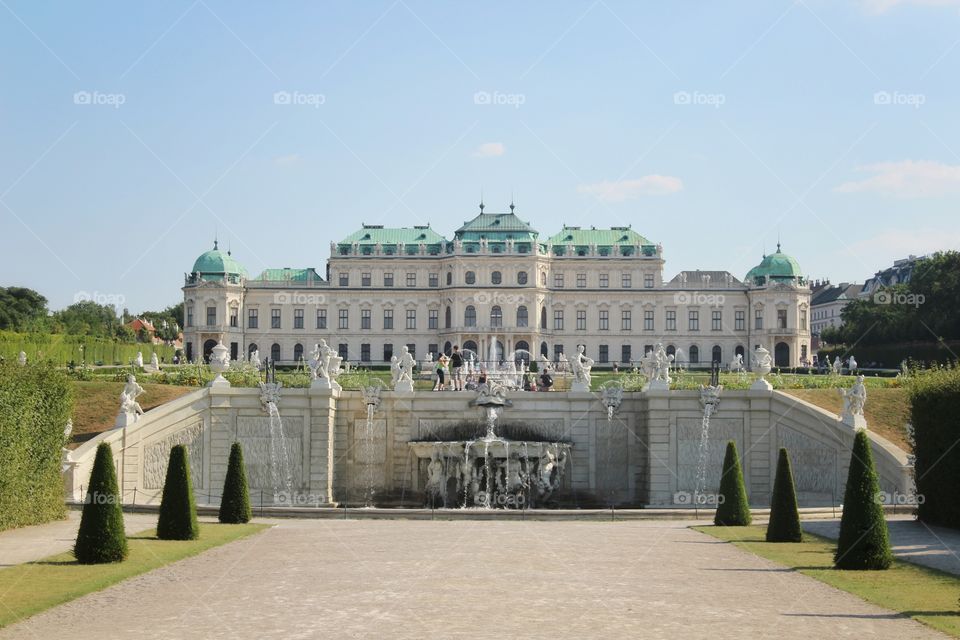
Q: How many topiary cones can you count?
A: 6